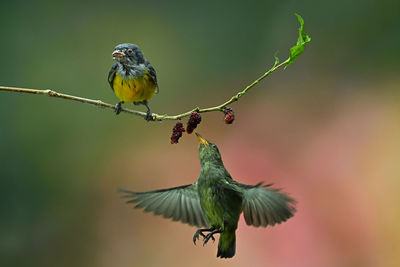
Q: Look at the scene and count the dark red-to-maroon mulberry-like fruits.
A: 3